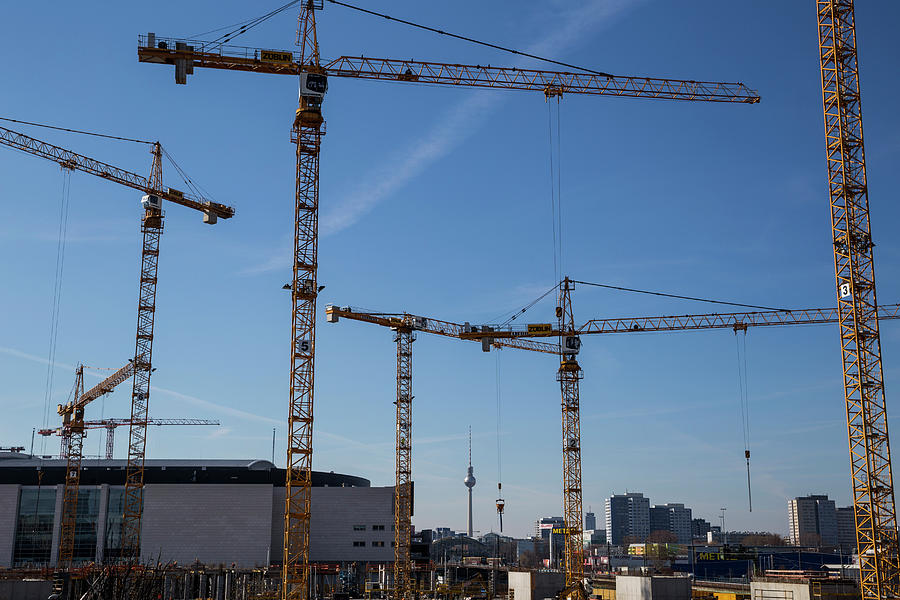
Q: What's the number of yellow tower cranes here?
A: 6